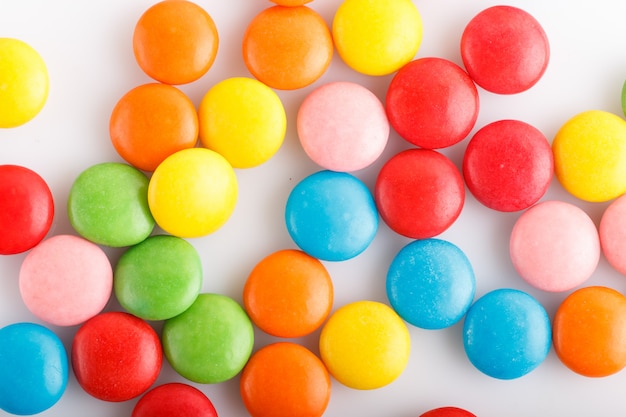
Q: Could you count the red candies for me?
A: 8